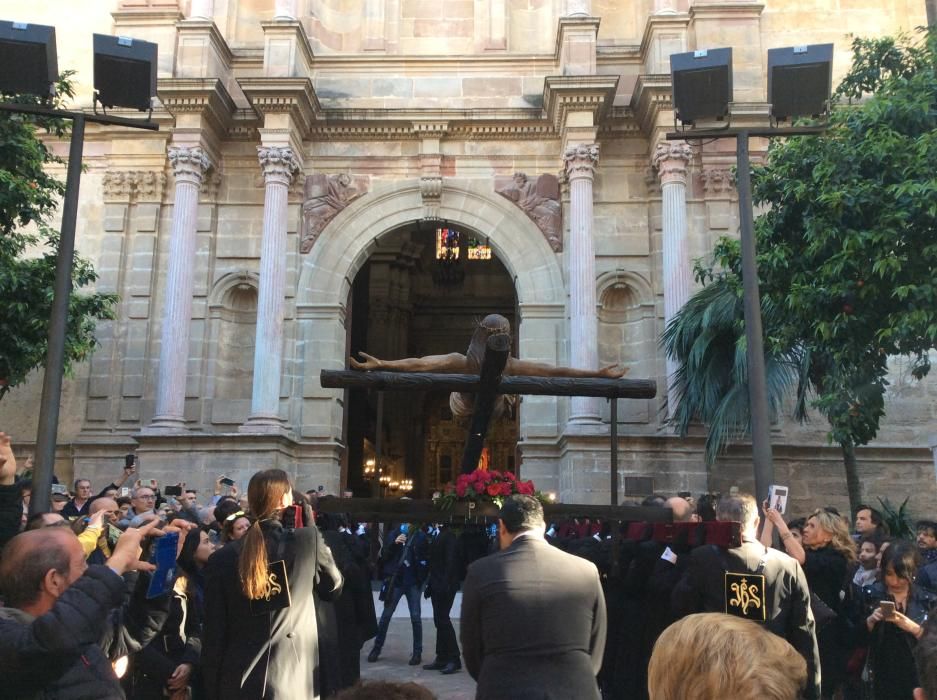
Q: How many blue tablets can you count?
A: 1